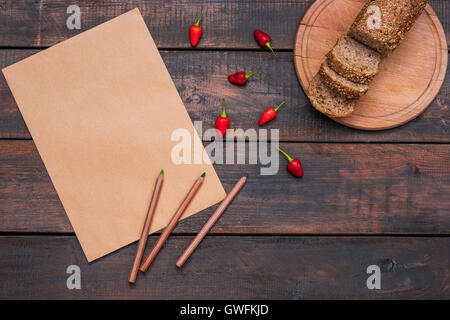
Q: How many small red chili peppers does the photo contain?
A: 6